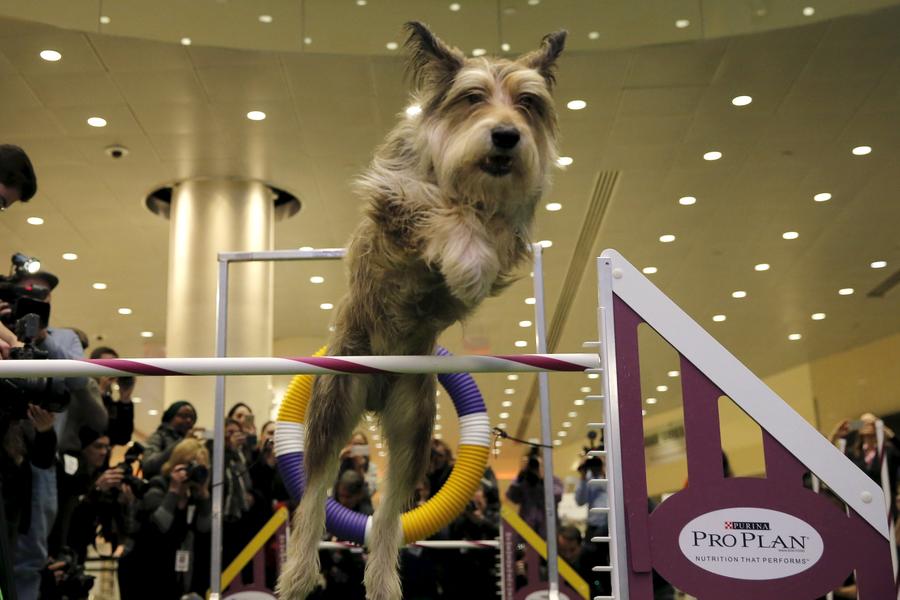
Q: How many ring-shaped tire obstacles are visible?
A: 1